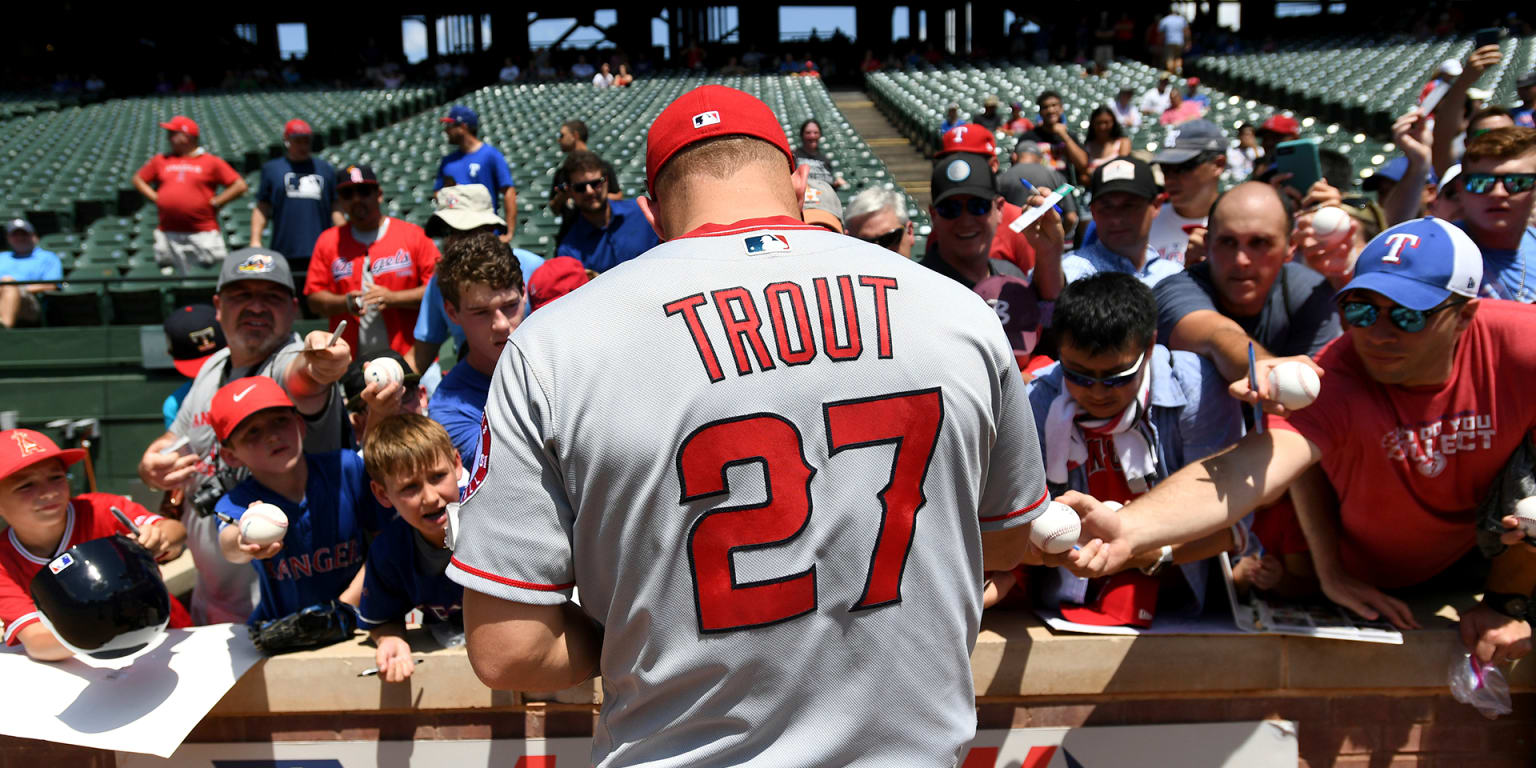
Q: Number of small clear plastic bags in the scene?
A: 1